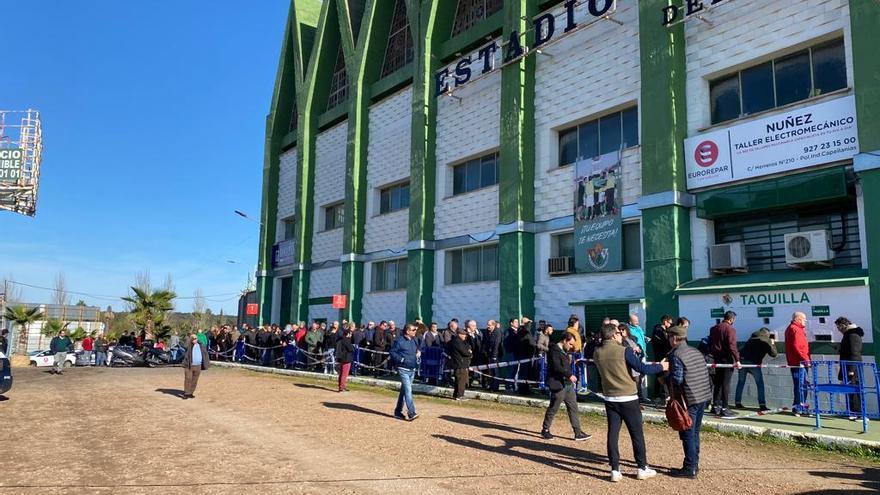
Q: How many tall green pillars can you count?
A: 7